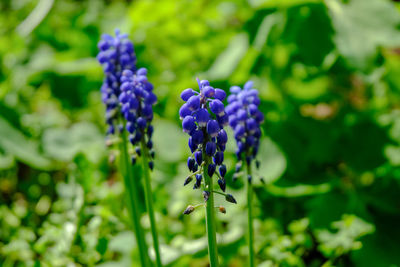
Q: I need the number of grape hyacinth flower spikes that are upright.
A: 4